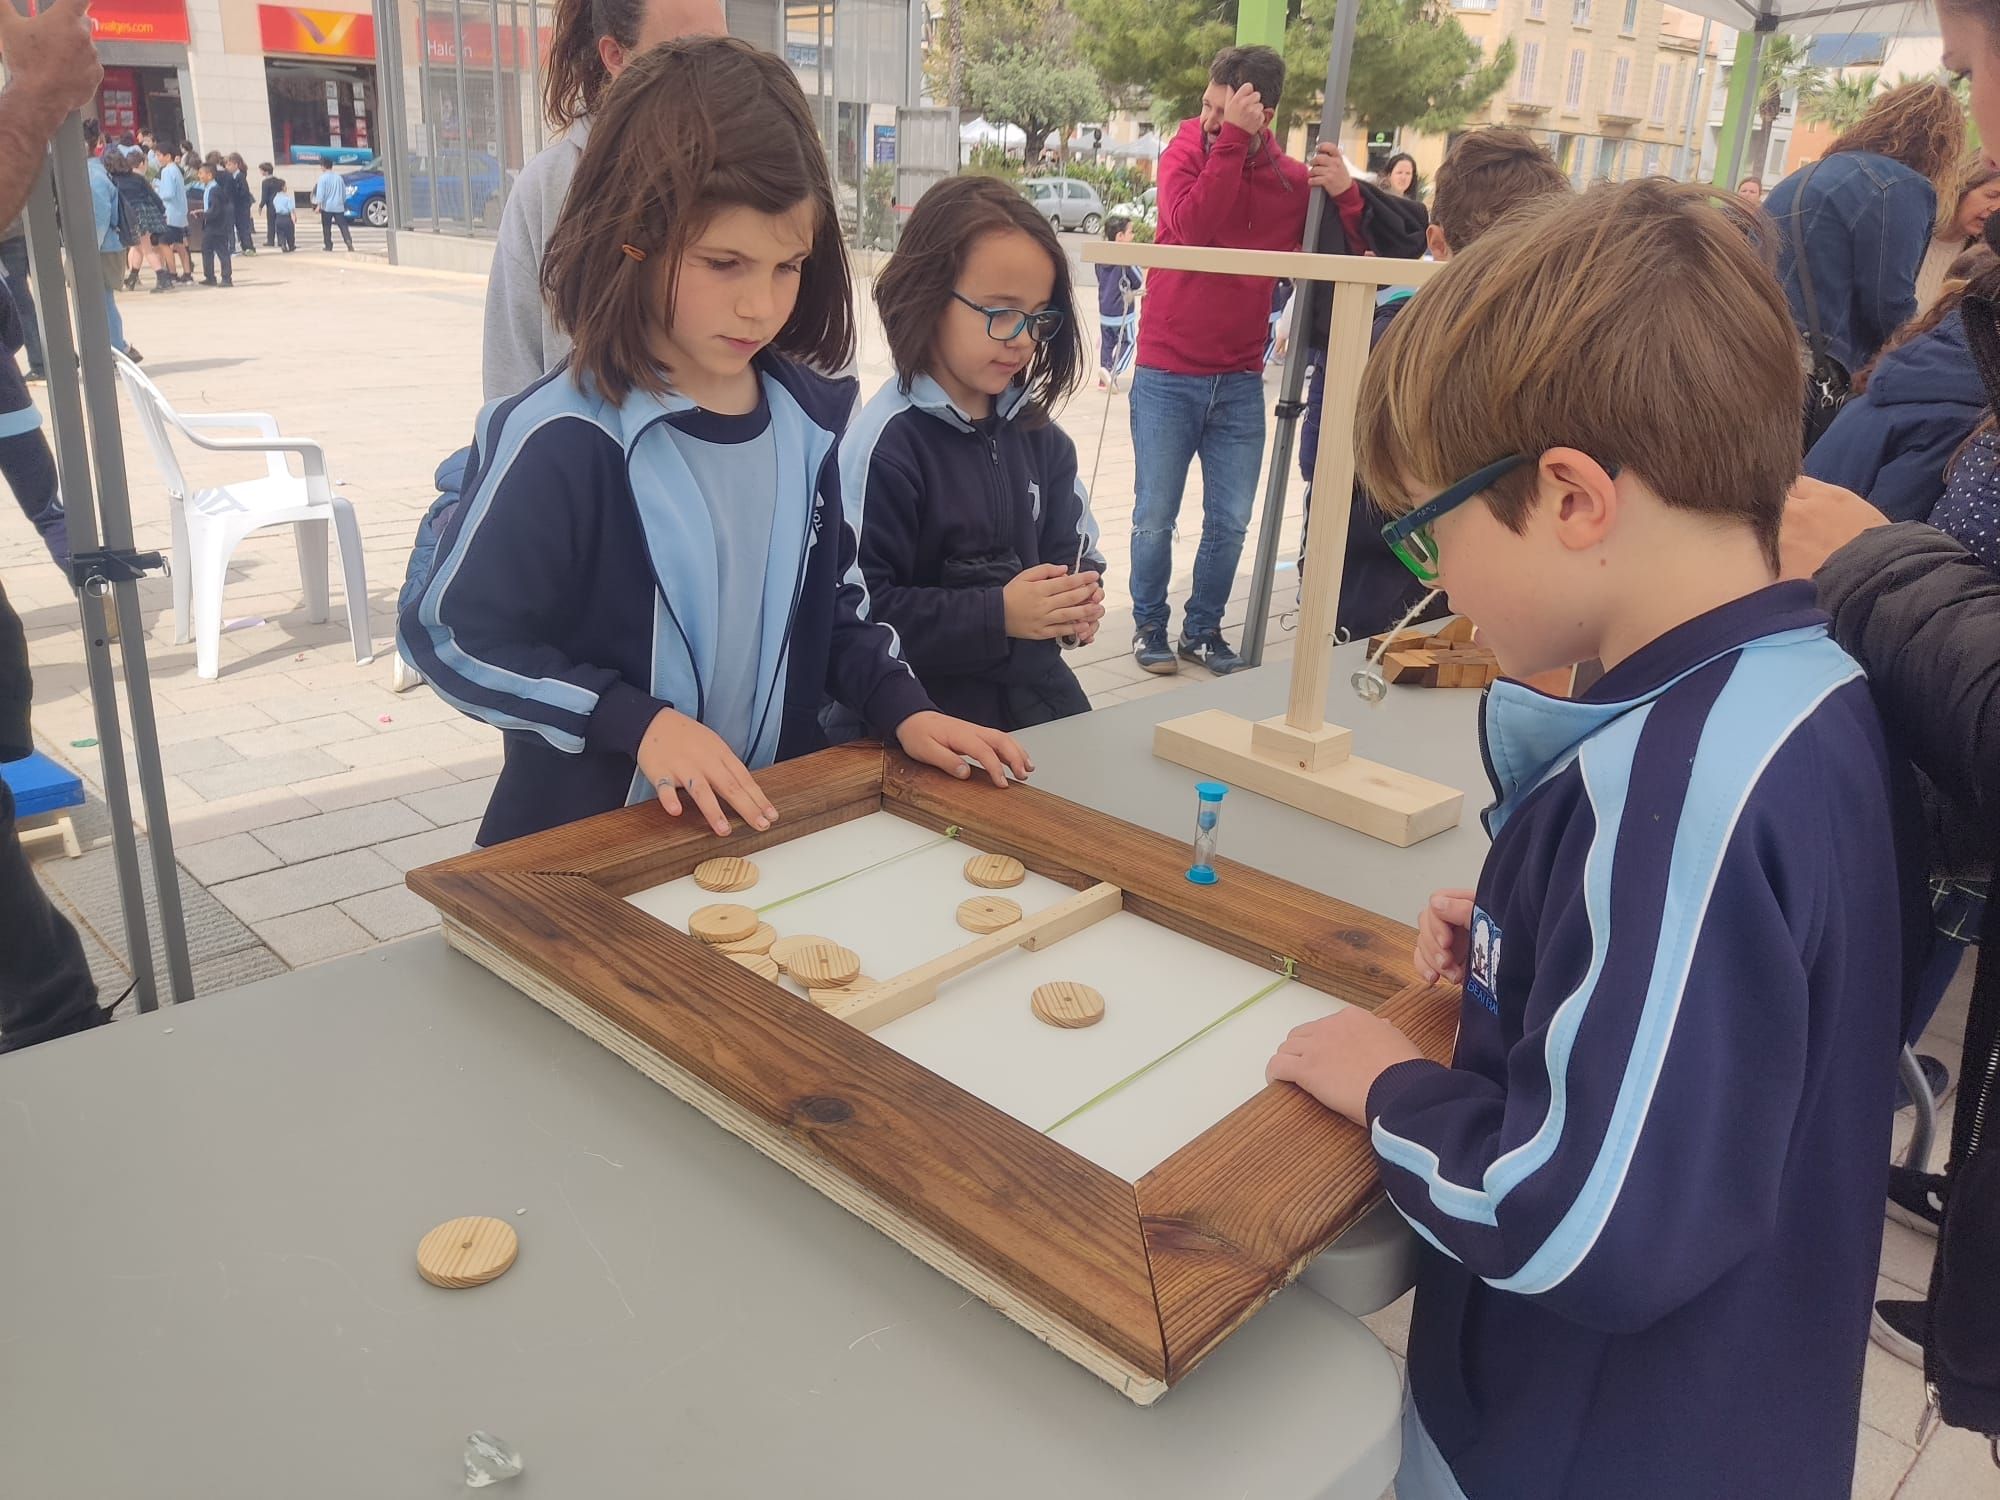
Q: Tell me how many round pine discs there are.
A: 11